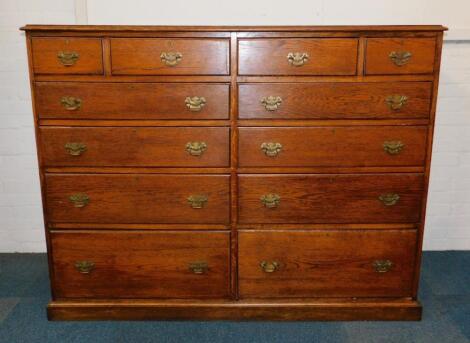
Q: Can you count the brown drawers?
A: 12